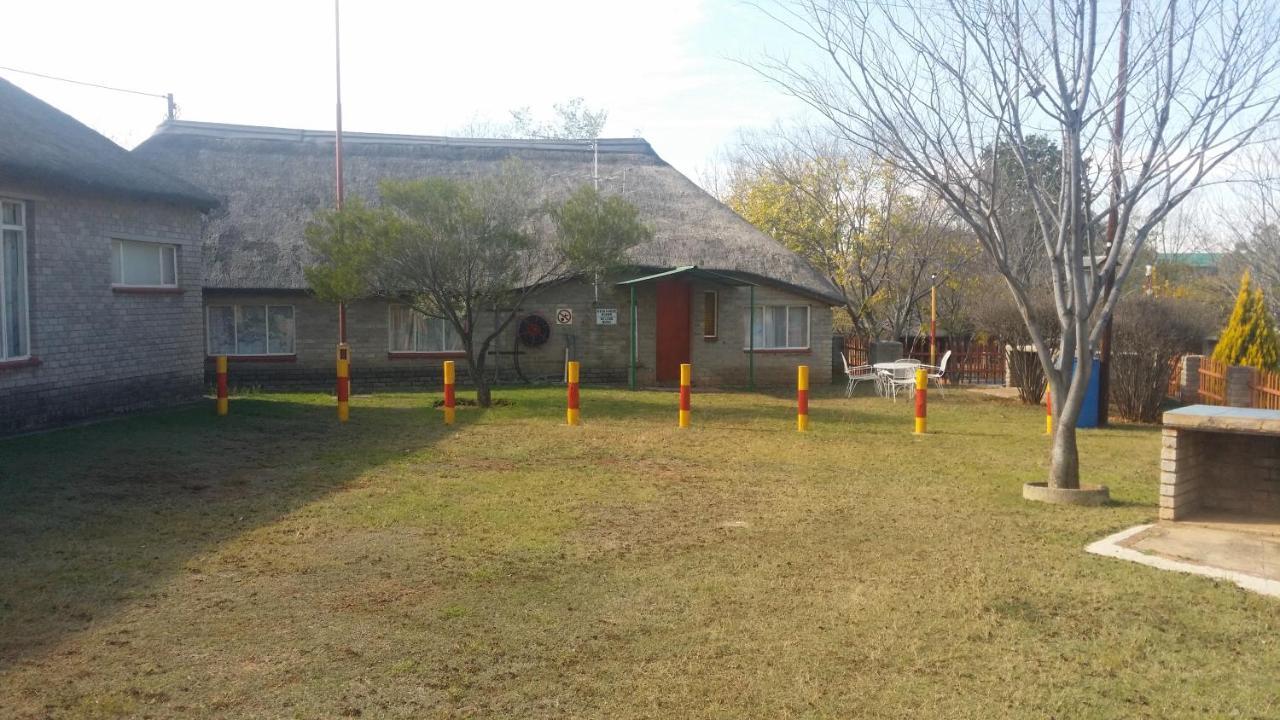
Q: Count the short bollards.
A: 8